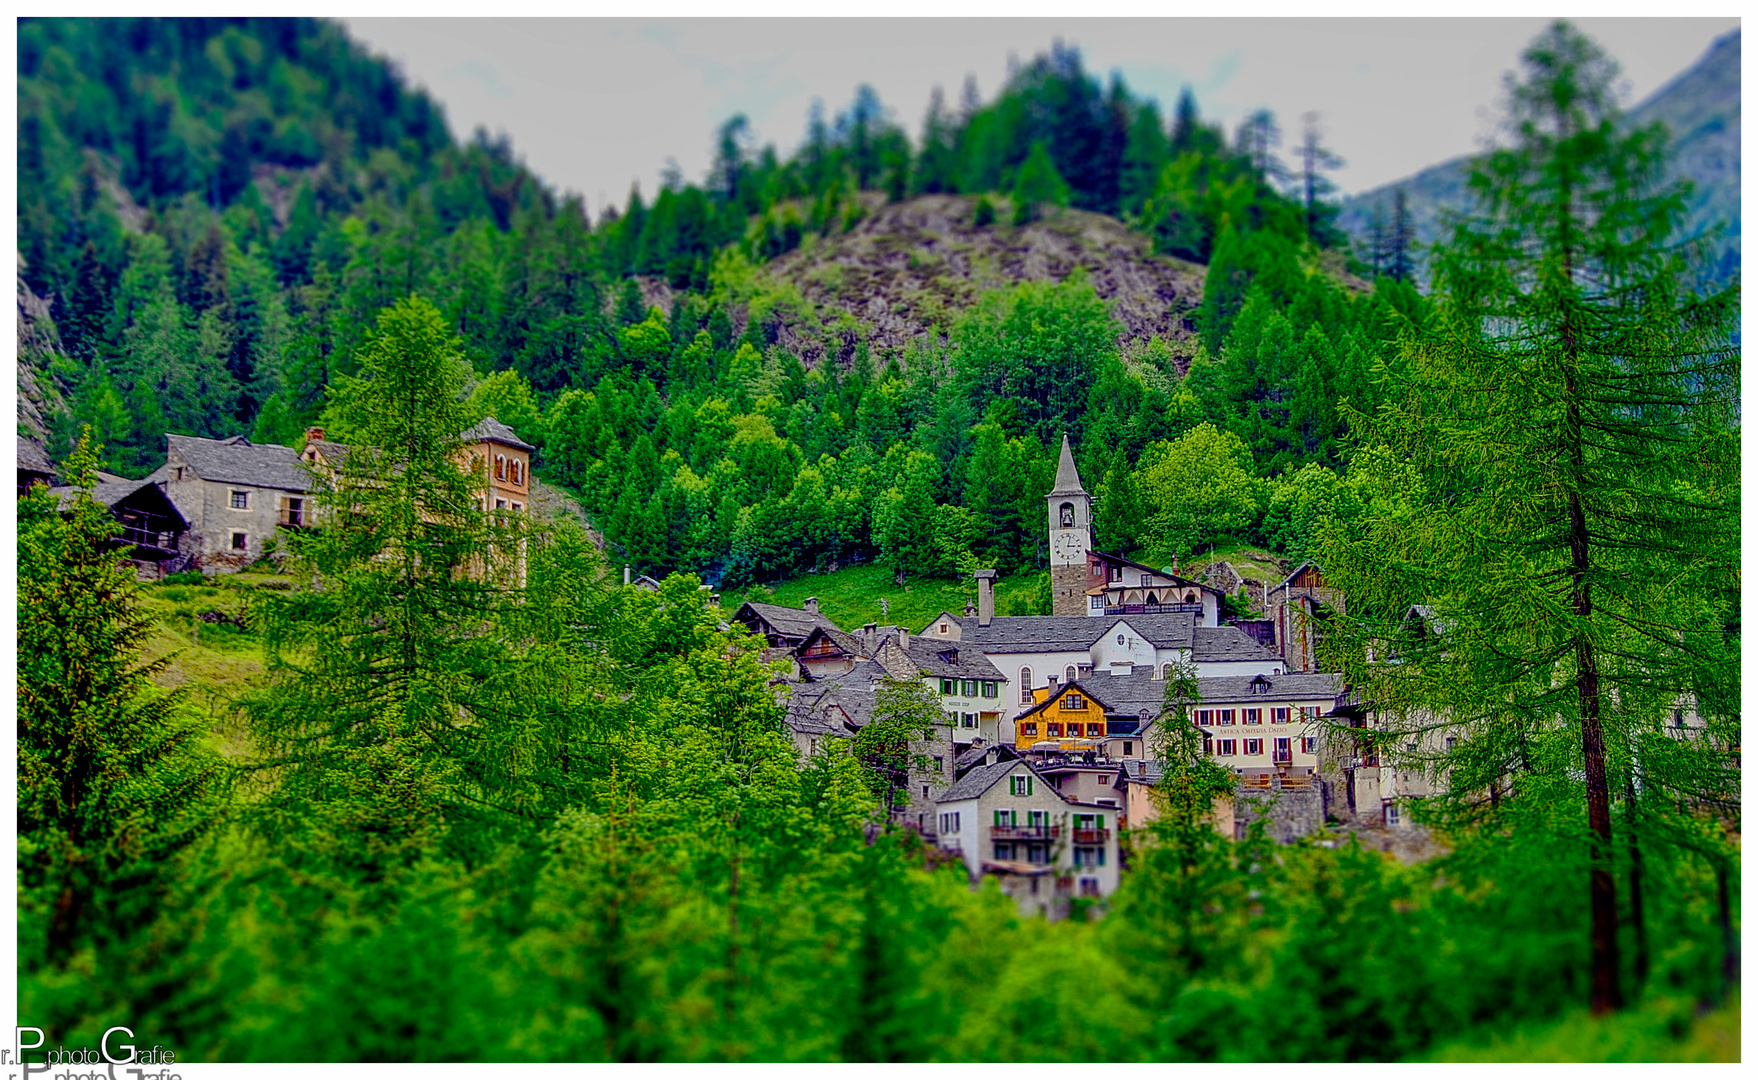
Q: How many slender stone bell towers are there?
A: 1